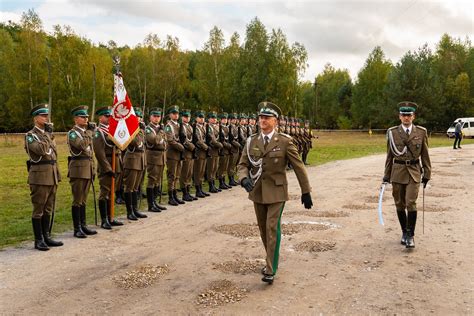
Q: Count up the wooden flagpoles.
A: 1